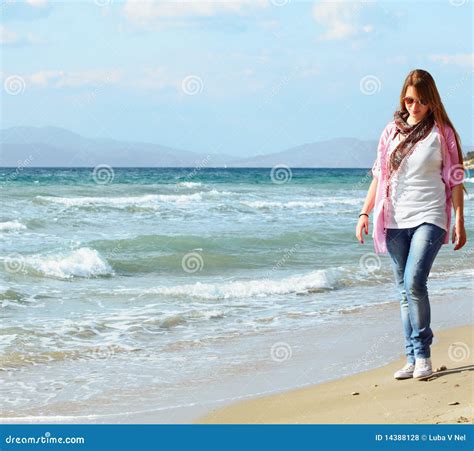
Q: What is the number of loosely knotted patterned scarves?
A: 1